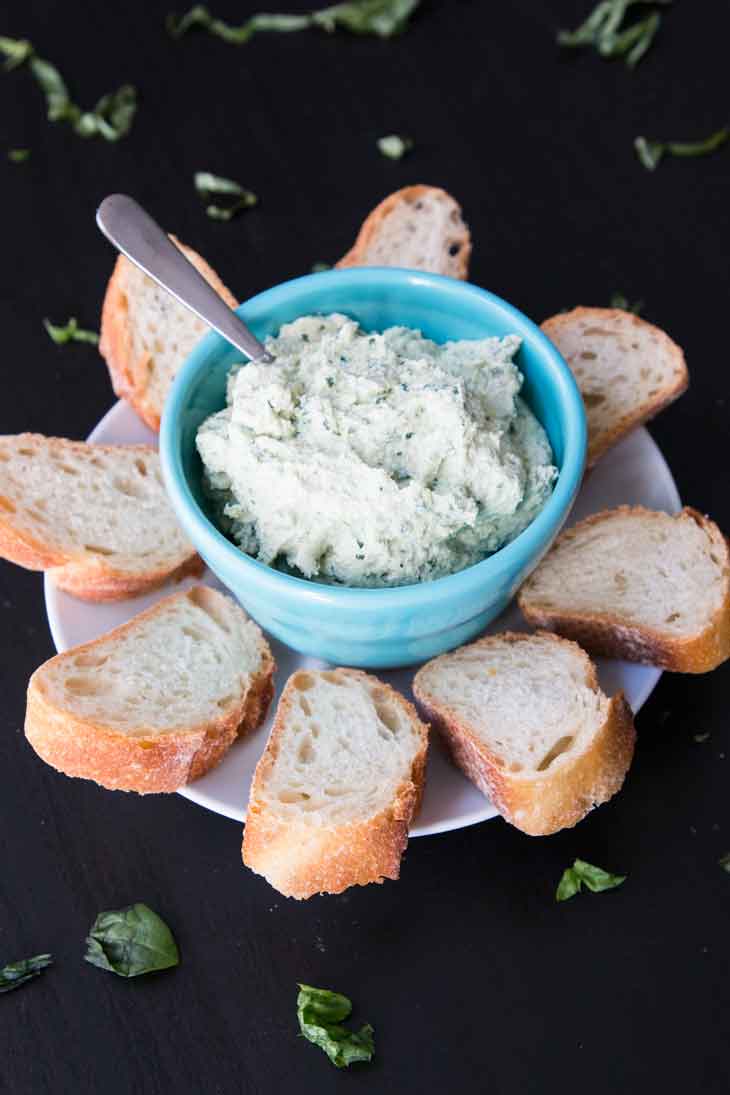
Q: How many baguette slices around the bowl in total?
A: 8